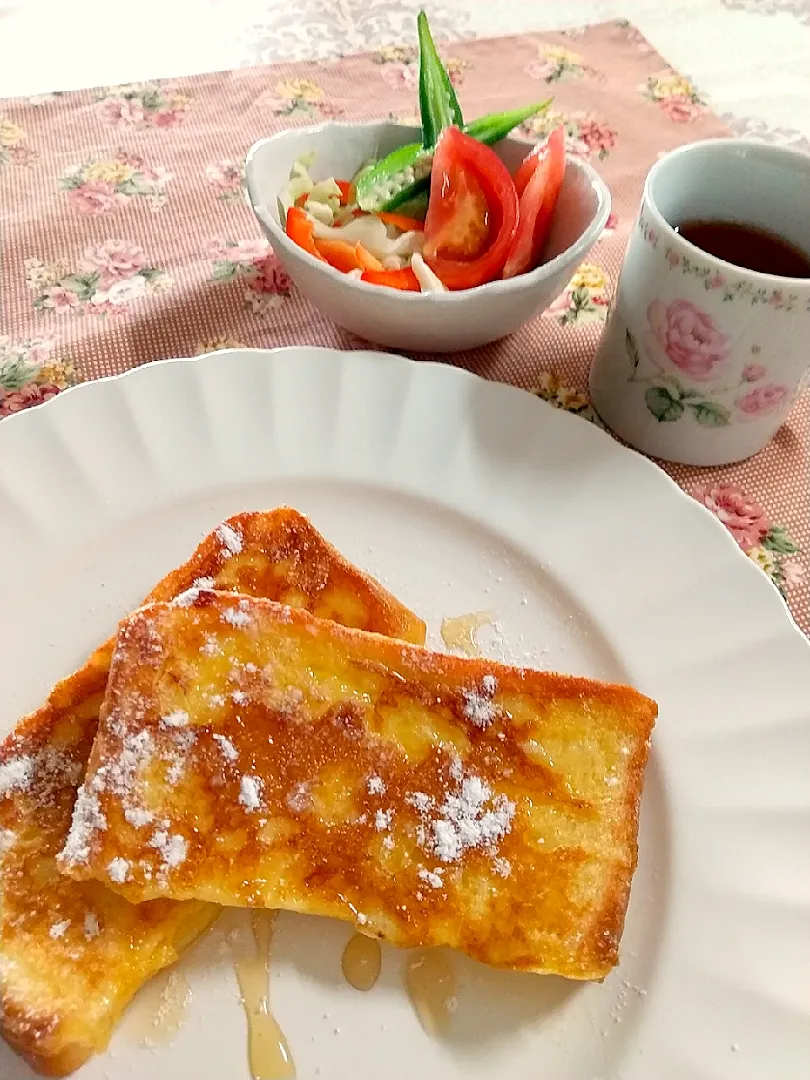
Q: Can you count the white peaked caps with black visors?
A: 0